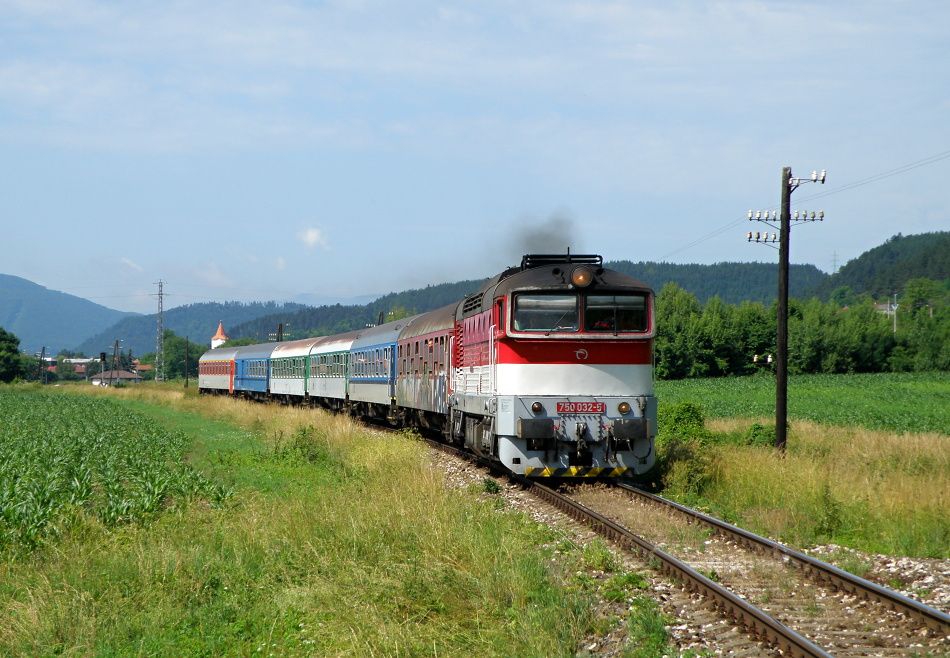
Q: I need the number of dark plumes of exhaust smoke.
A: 1